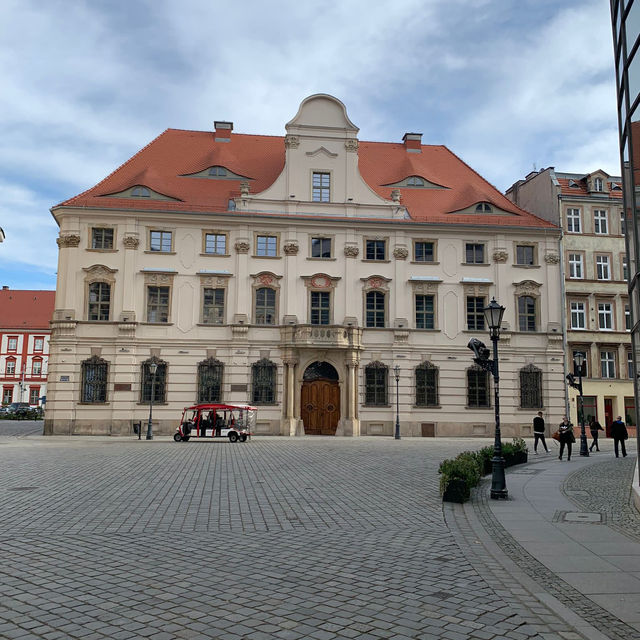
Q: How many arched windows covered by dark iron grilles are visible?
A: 8